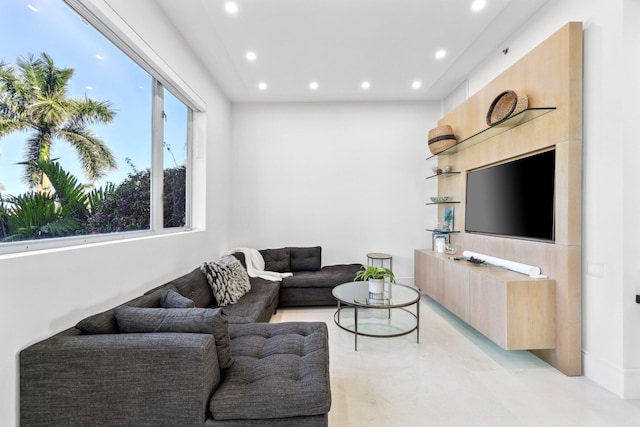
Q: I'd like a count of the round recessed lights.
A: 8